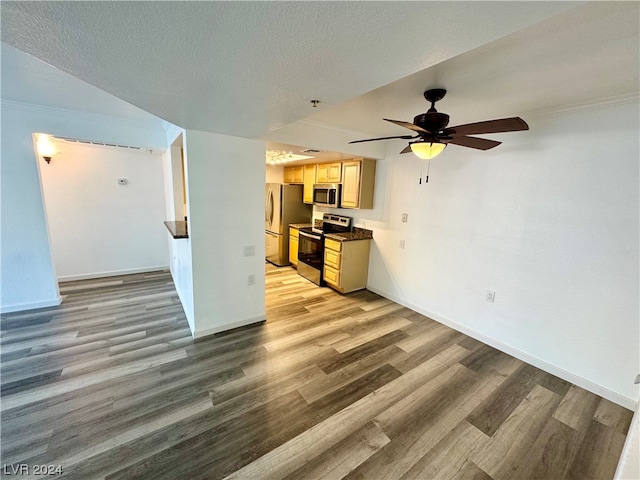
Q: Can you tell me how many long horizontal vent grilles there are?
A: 1